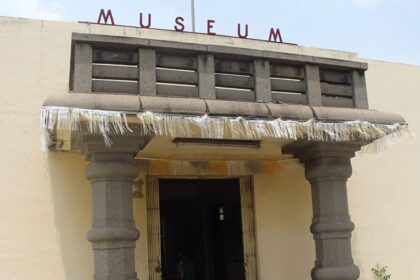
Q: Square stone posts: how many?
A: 6